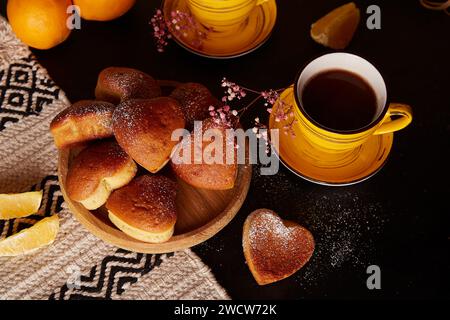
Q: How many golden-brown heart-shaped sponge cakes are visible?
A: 8